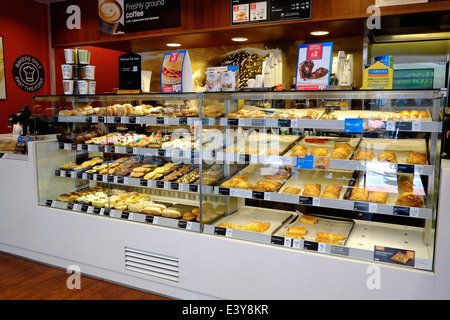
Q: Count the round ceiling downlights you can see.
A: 3